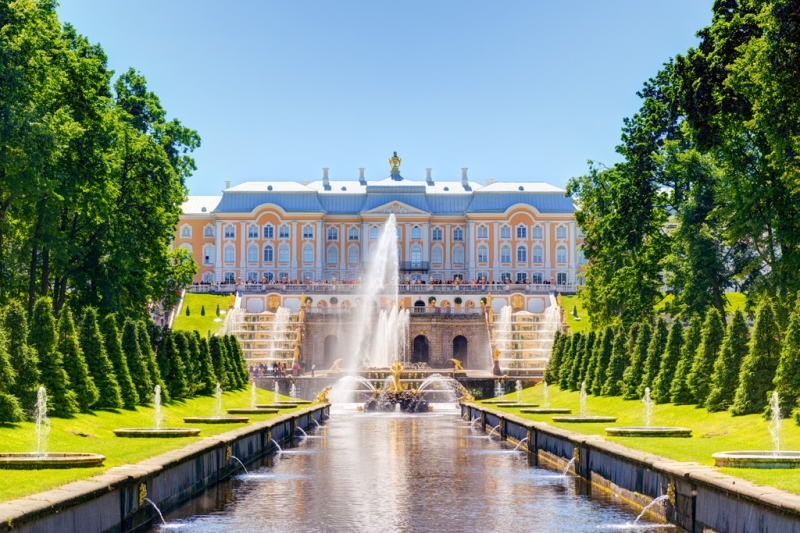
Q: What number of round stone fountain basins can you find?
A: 12